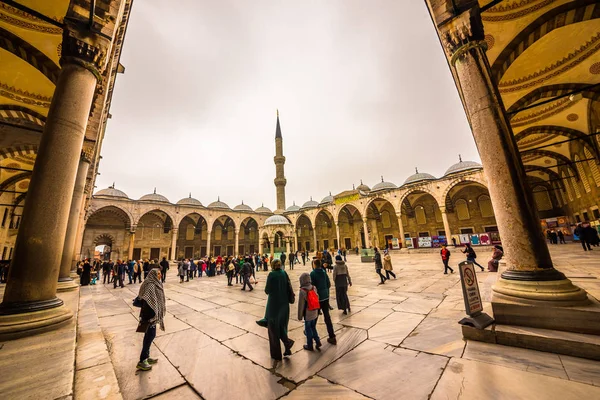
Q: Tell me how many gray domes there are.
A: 14